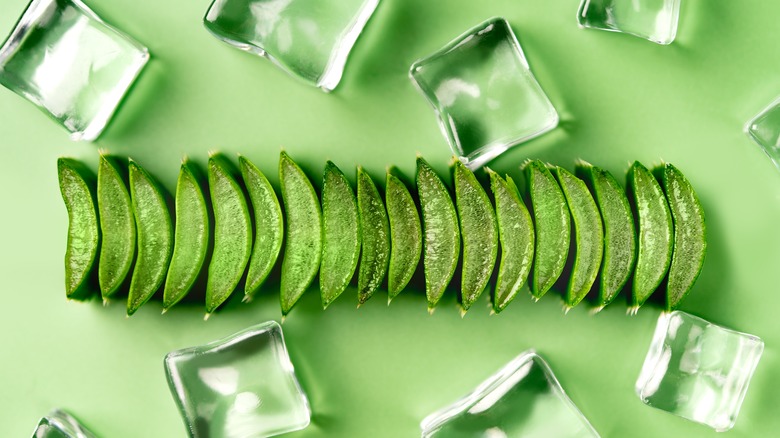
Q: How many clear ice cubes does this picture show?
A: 9